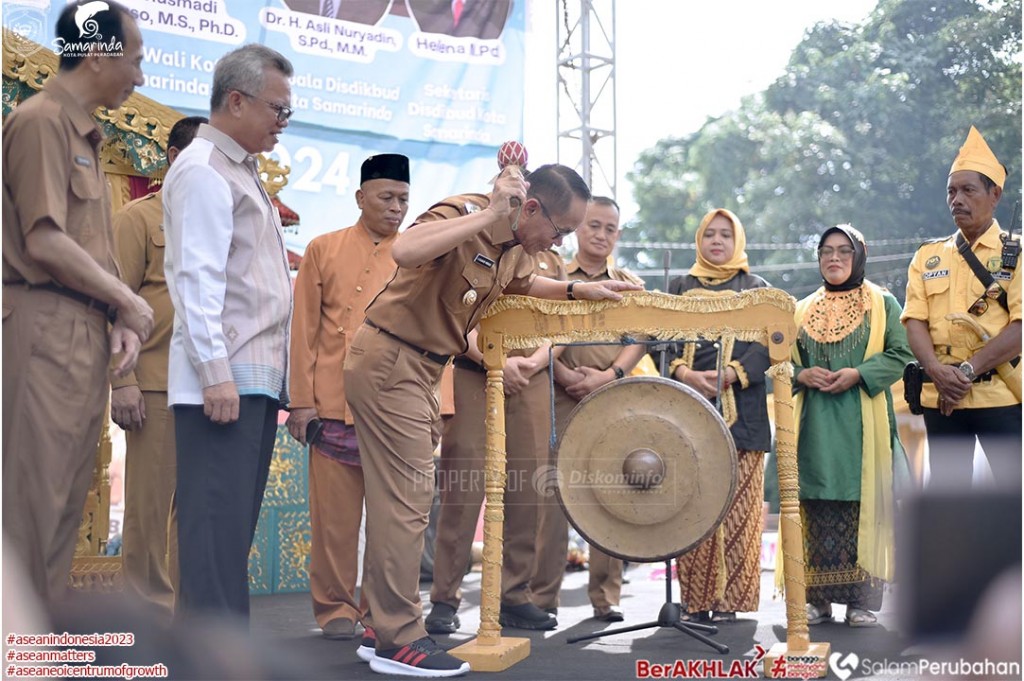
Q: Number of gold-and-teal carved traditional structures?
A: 1